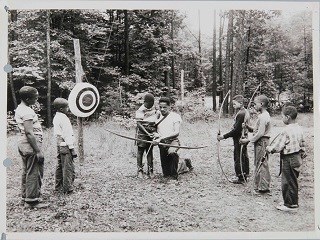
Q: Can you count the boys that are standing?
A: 6